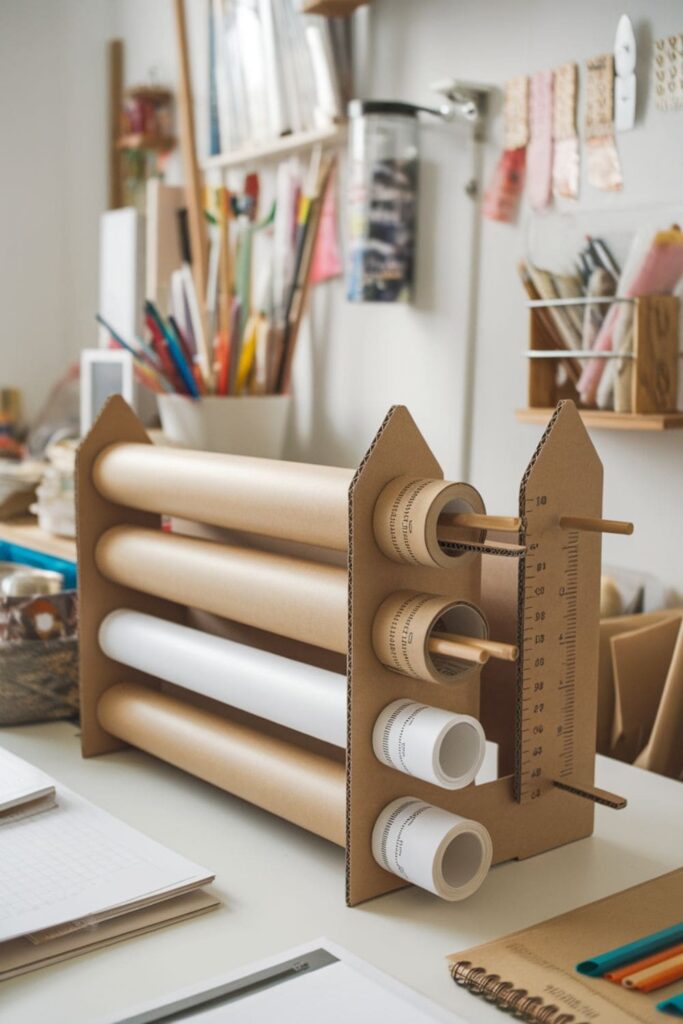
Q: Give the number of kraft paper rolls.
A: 3